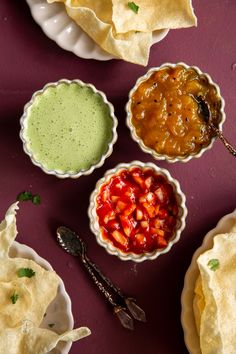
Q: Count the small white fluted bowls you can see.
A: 3